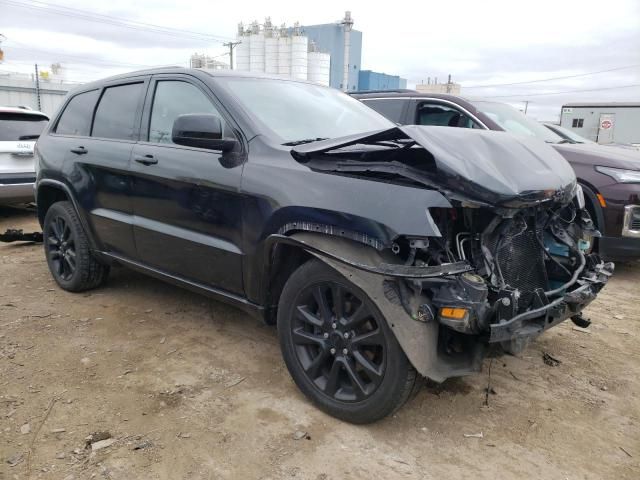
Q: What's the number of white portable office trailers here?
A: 1